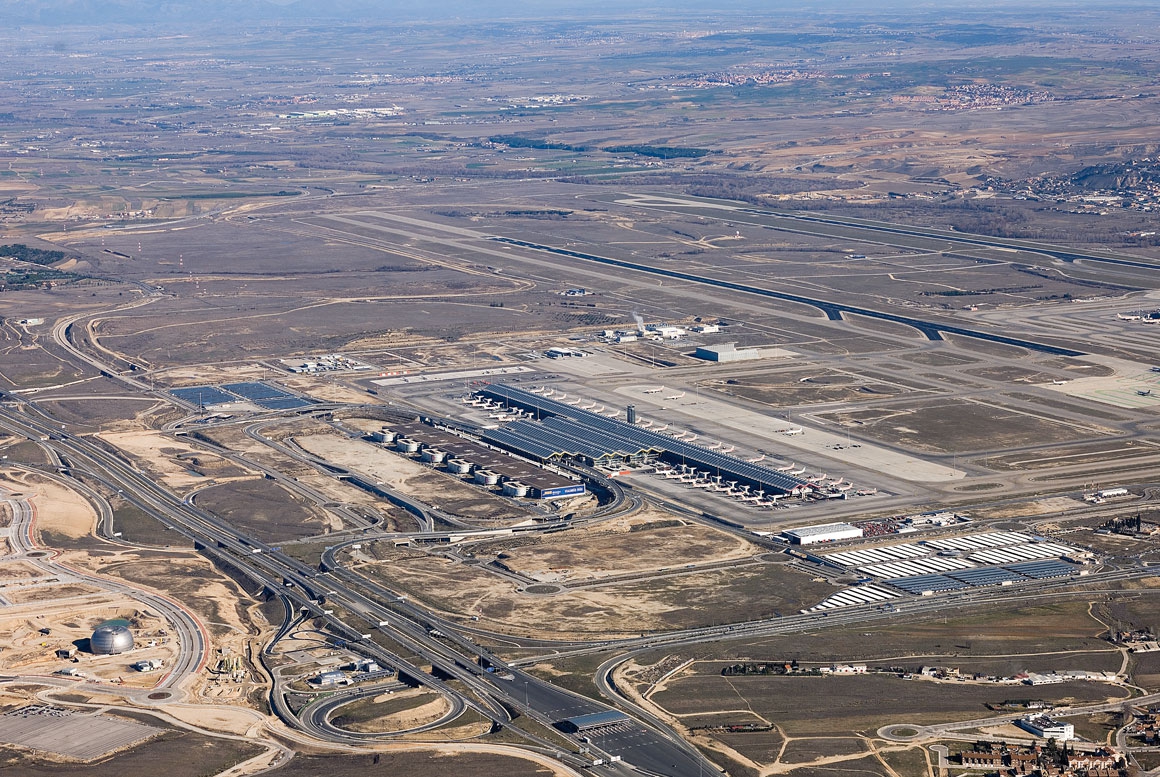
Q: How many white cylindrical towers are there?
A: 6